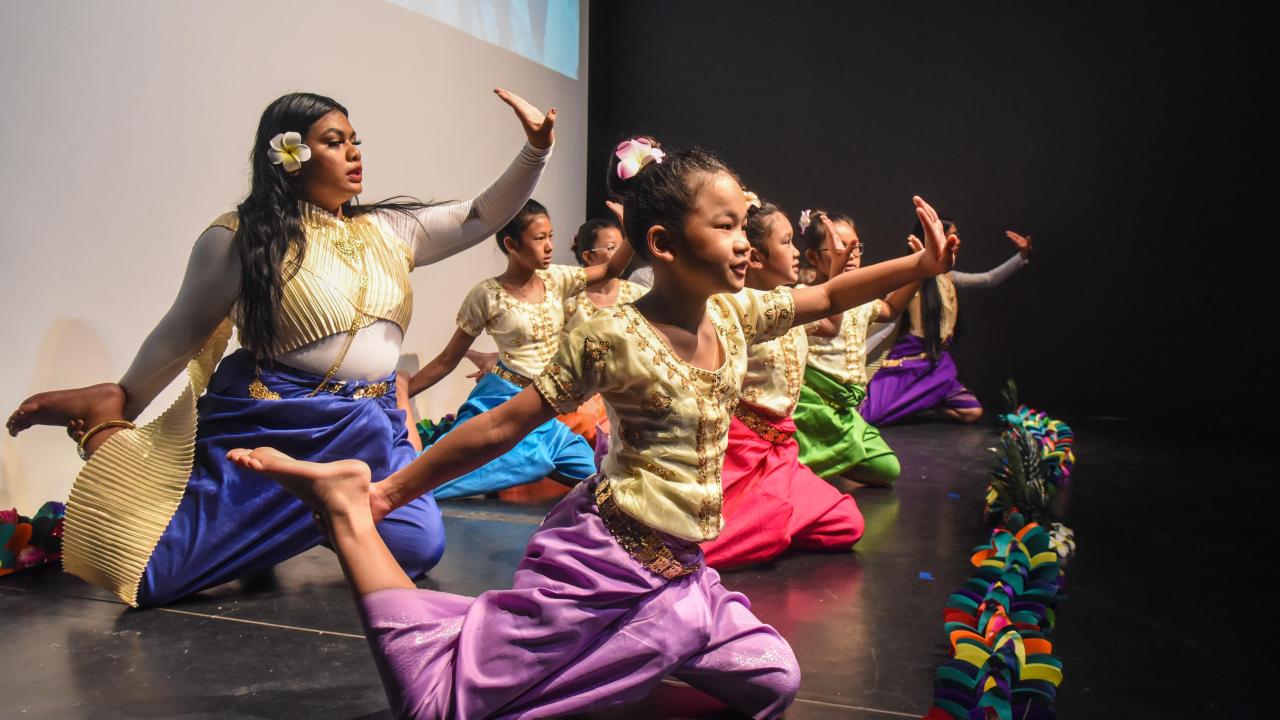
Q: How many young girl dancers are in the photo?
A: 5